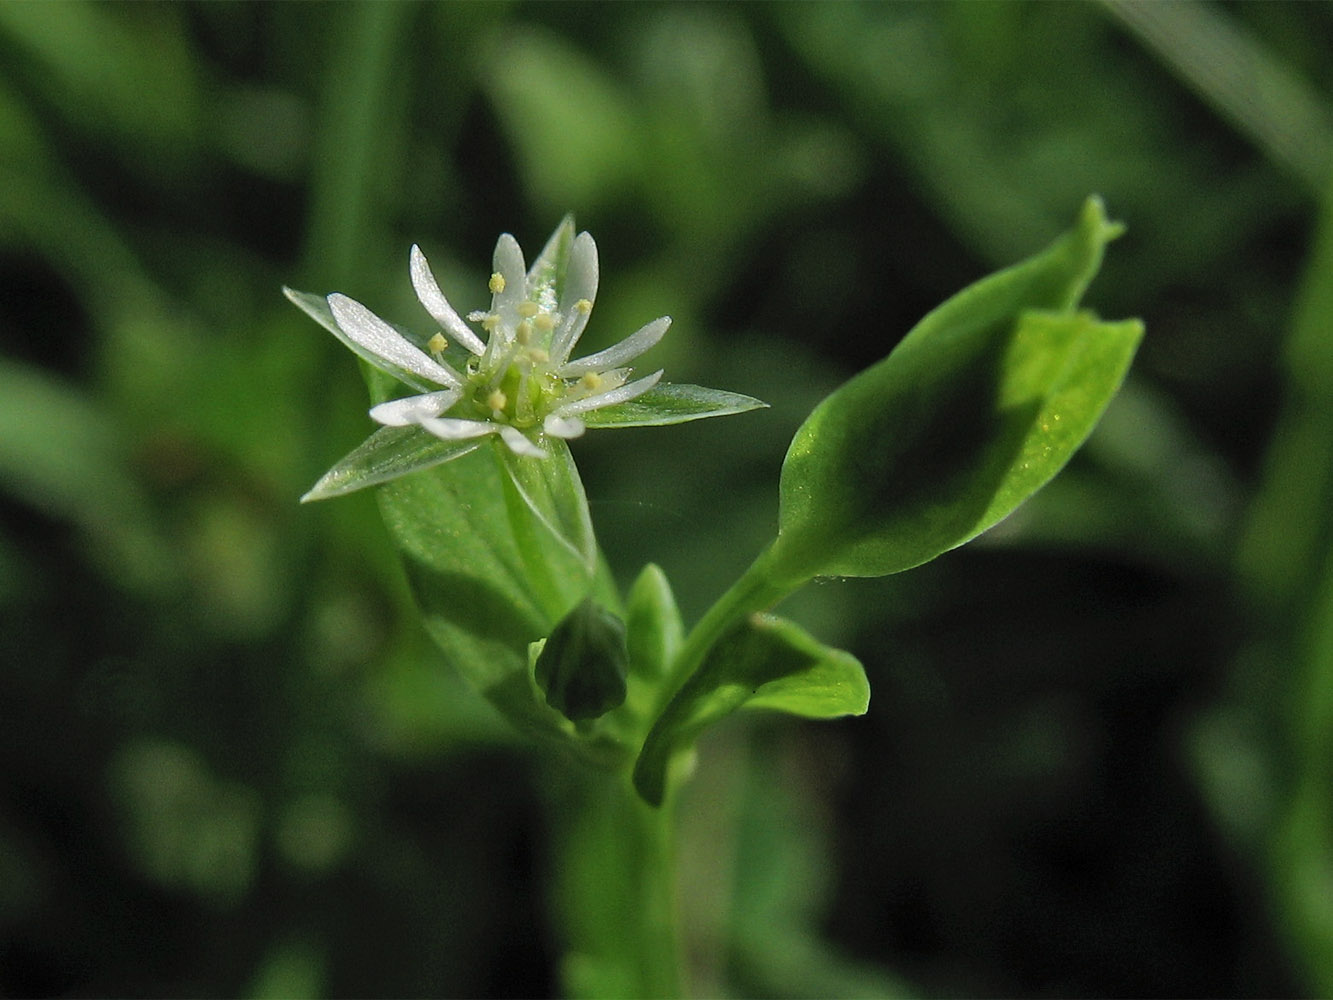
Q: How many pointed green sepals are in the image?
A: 5